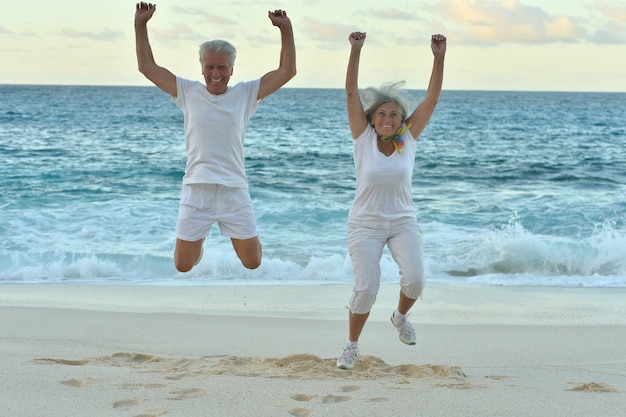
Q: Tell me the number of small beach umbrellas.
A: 0